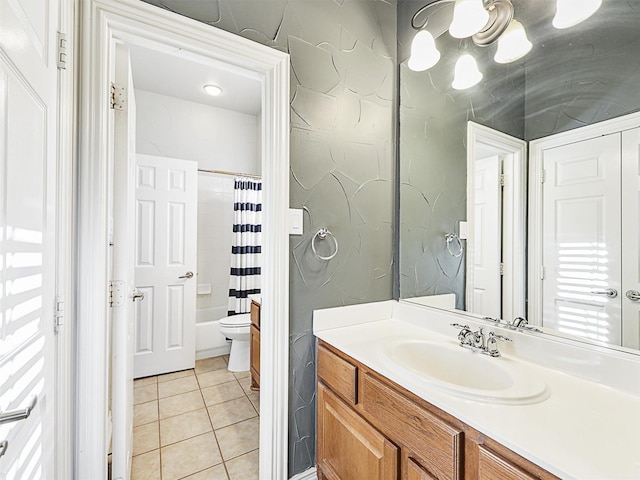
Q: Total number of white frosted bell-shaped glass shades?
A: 5